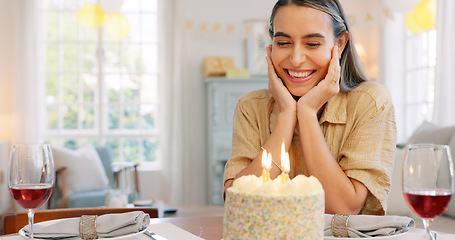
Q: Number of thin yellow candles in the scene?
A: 4